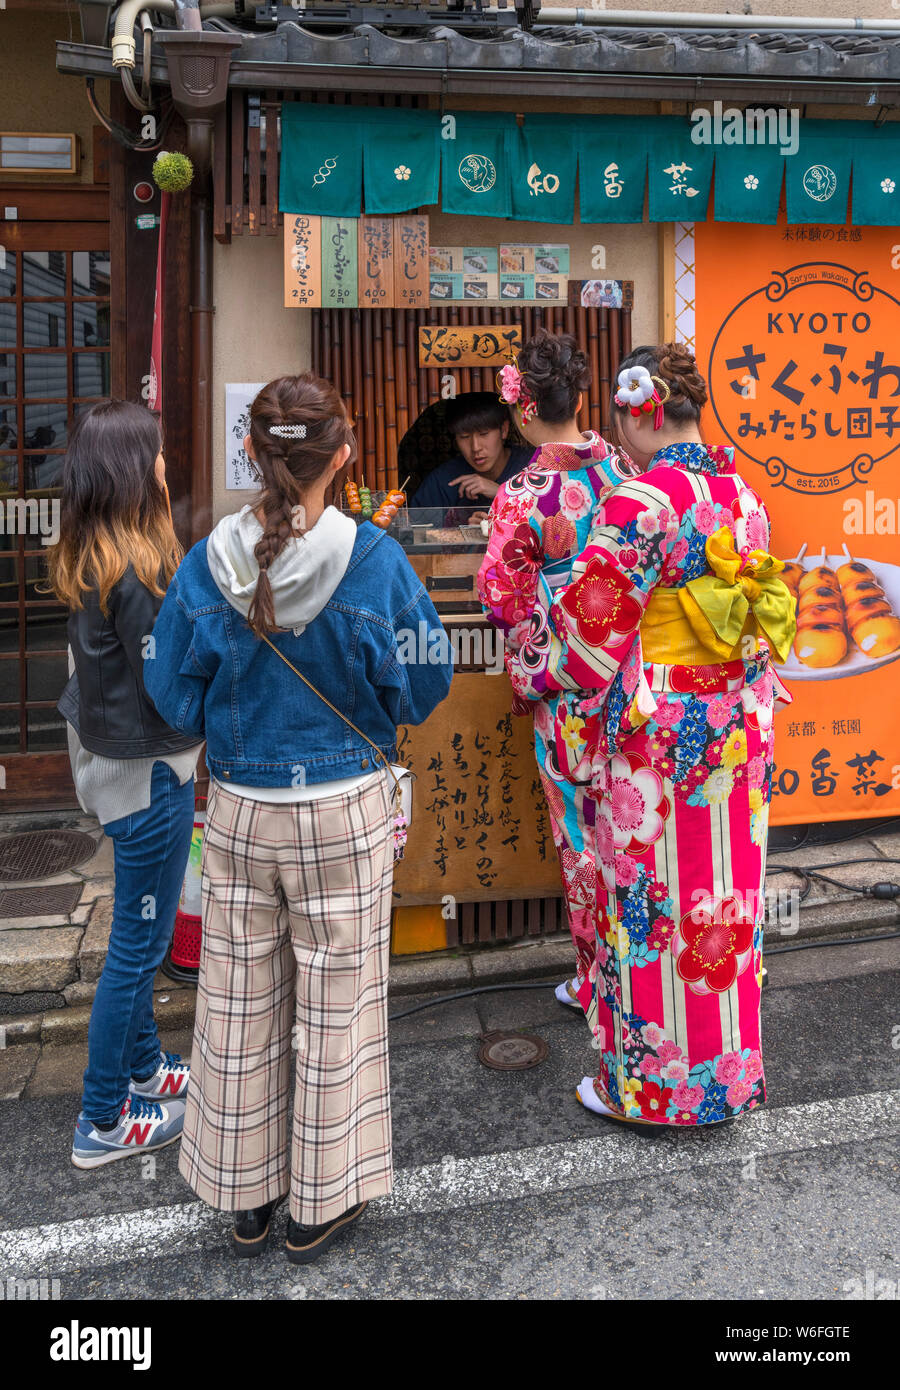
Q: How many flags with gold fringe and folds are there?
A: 0